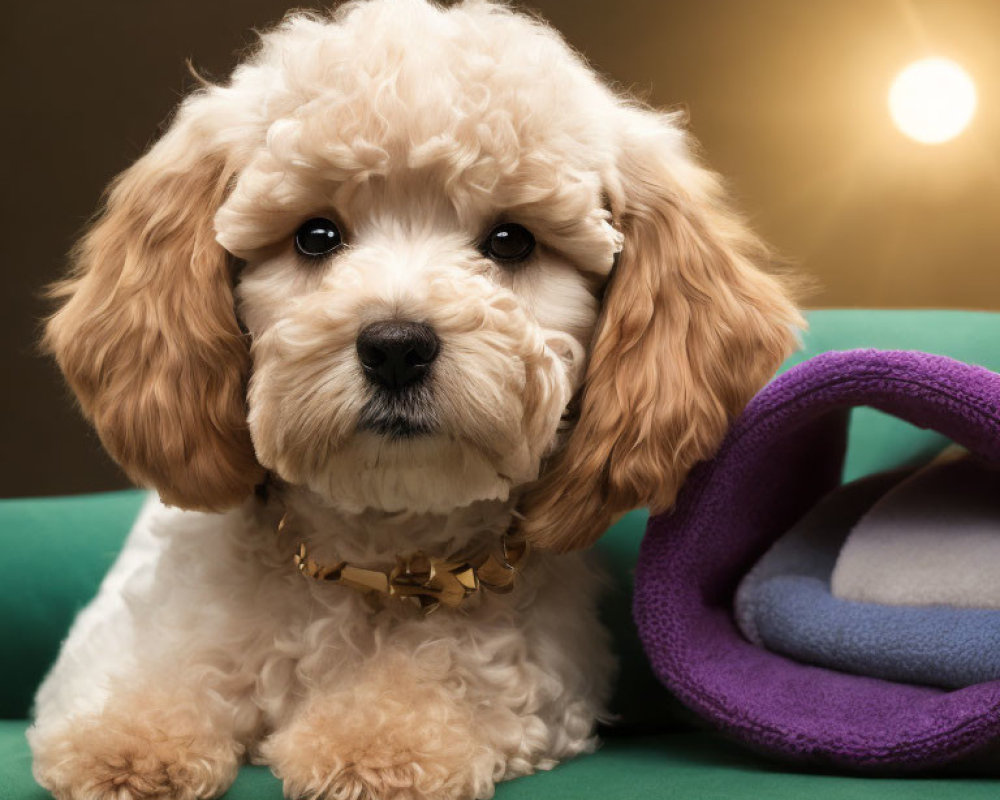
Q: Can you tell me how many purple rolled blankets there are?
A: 1